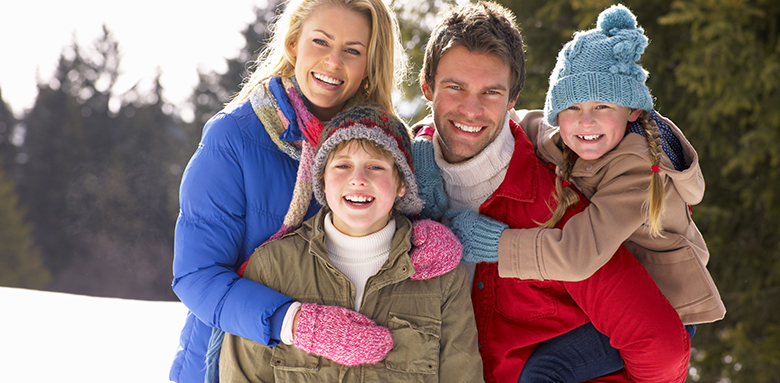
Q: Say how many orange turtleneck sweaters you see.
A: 0